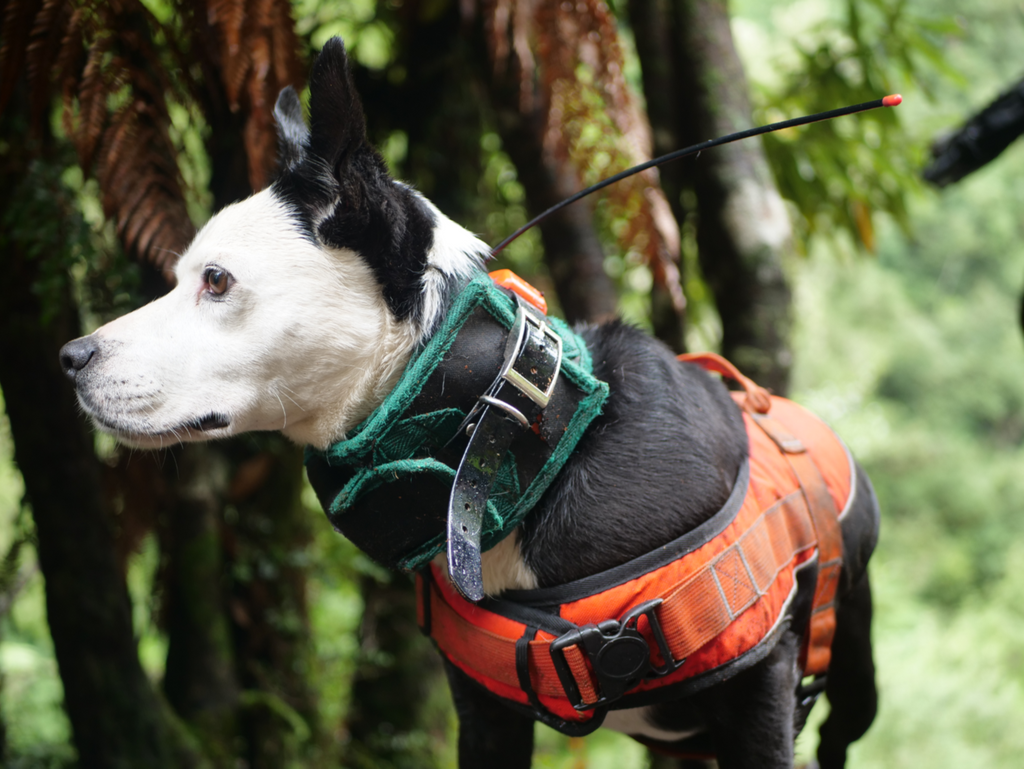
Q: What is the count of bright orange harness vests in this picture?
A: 1